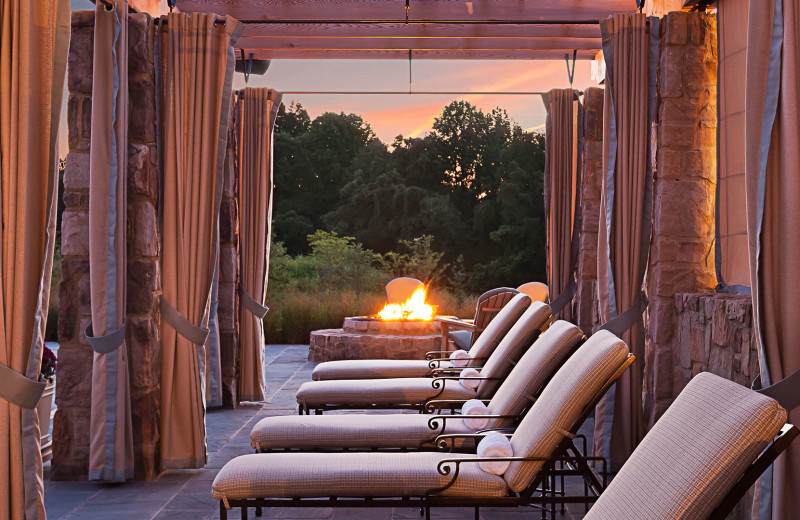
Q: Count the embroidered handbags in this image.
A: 0